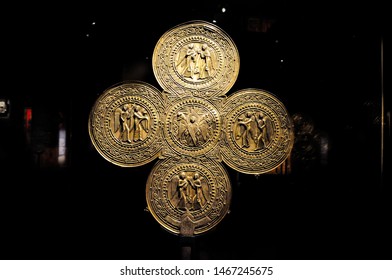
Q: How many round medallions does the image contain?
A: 5